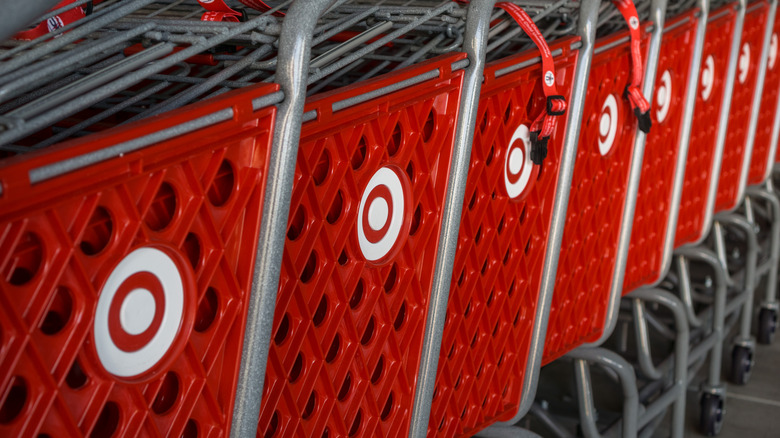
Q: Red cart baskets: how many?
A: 8